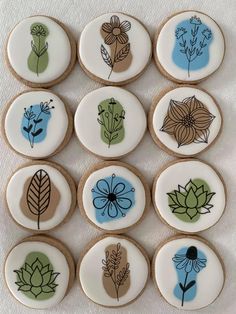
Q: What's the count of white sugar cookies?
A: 12